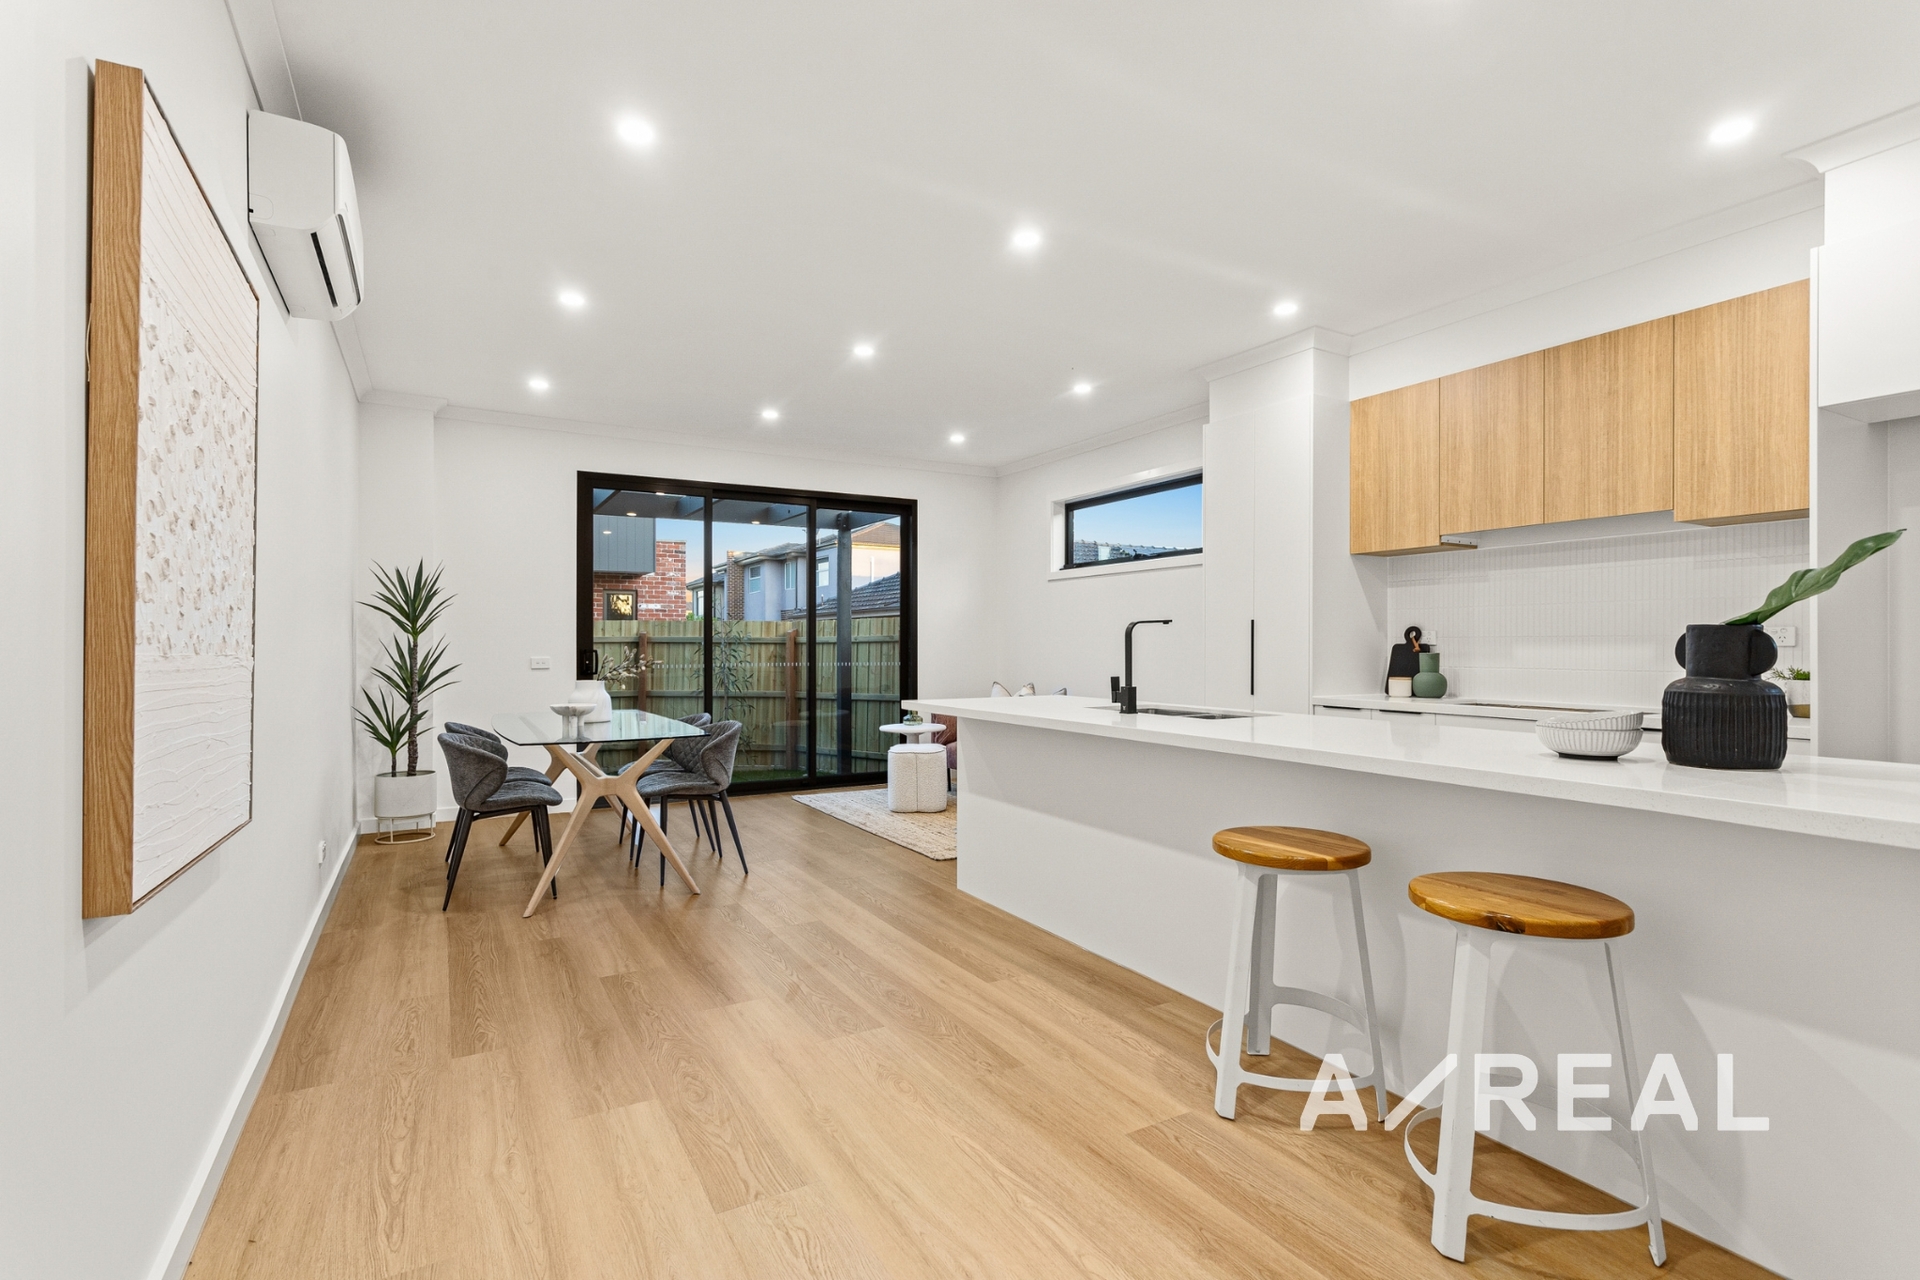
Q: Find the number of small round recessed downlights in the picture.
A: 10